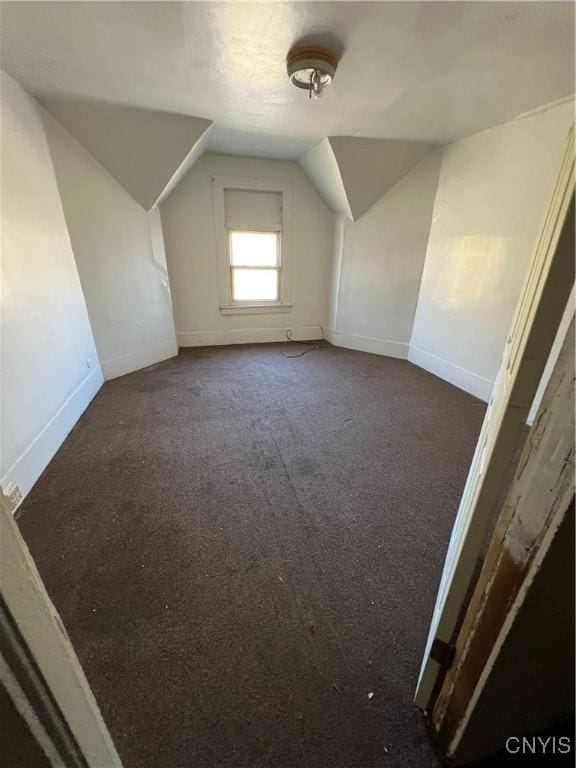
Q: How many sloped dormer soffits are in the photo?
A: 2